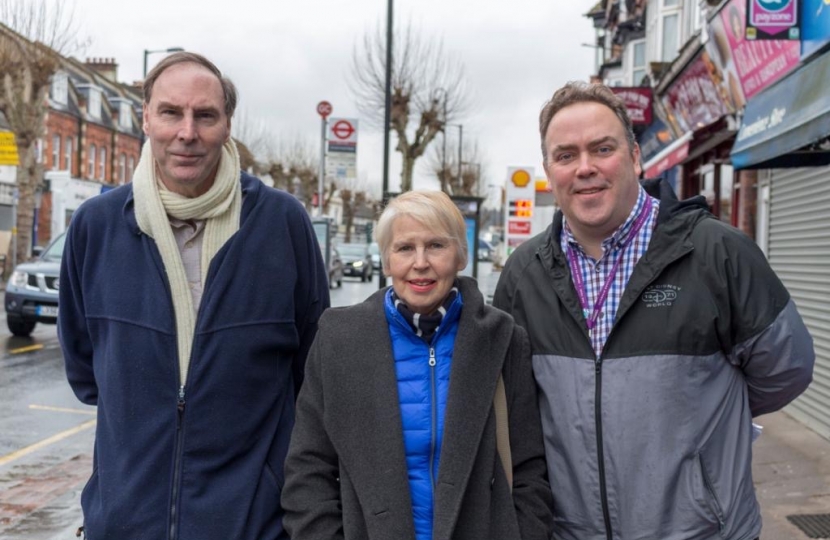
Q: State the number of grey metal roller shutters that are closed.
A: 1